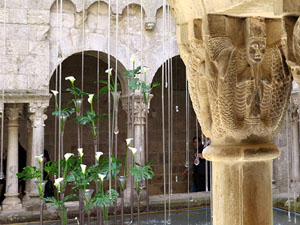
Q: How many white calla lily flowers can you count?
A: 15